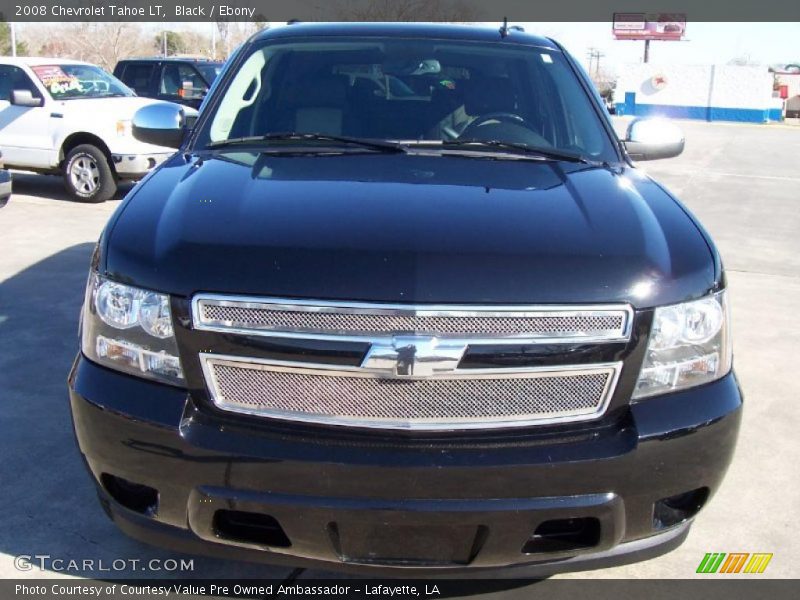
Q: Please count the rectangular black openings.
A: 4